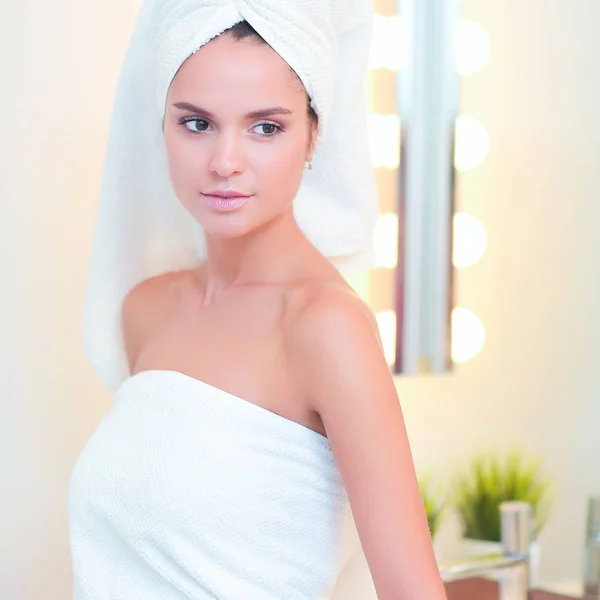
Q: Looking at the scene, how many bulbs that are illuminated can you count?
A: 8